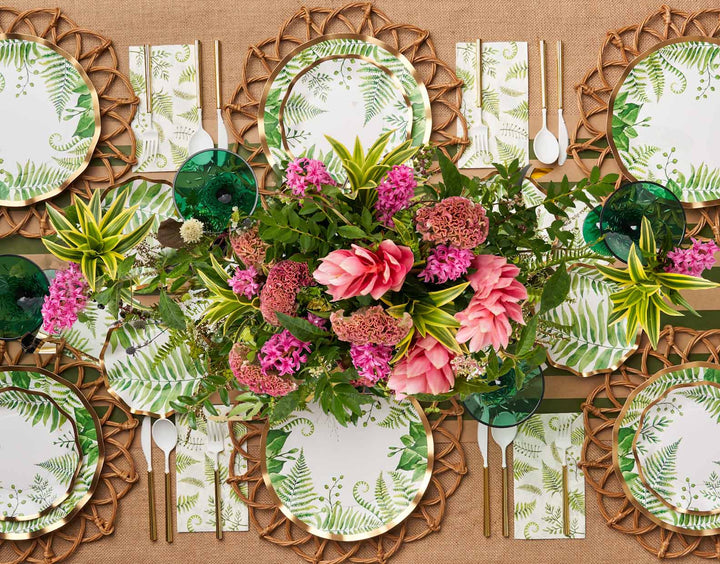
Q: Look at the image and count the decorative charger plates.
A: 6